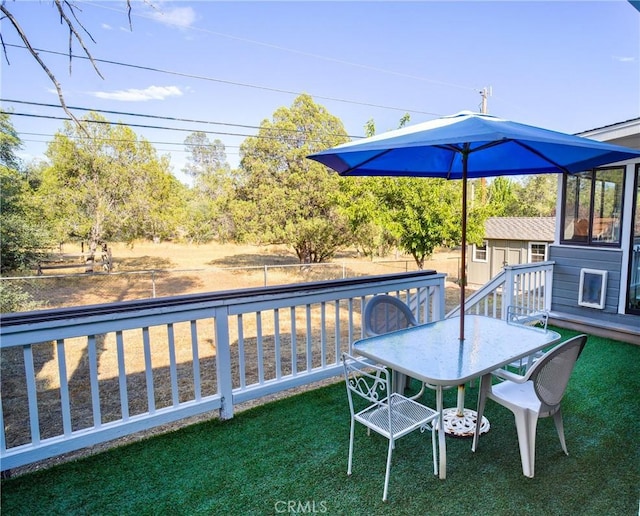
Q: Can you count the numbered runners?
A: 0